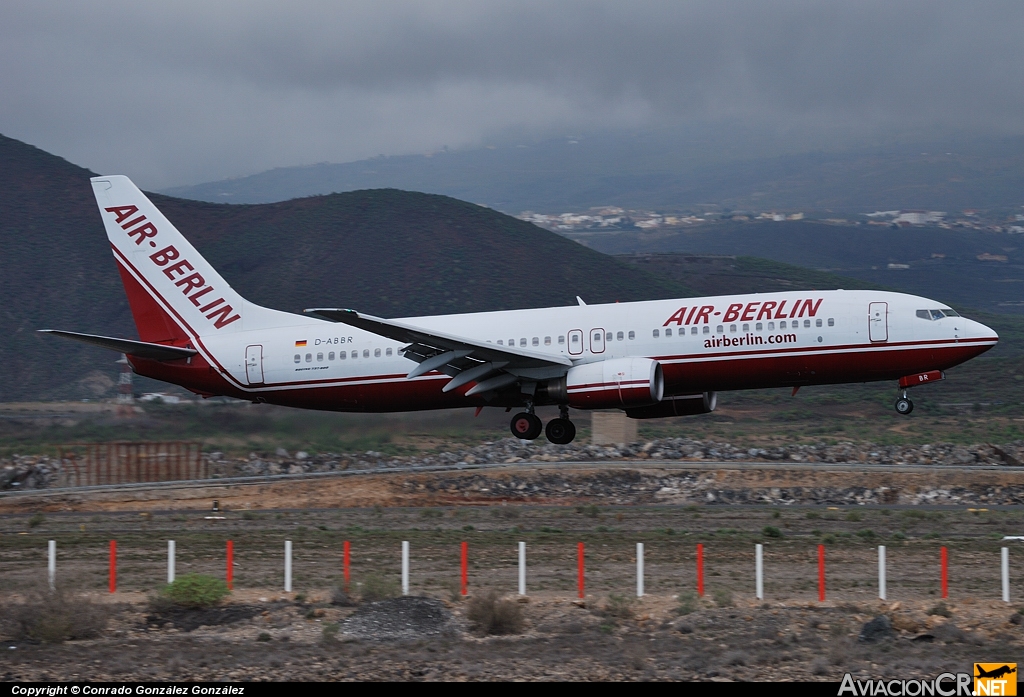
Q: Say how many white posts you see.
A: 9